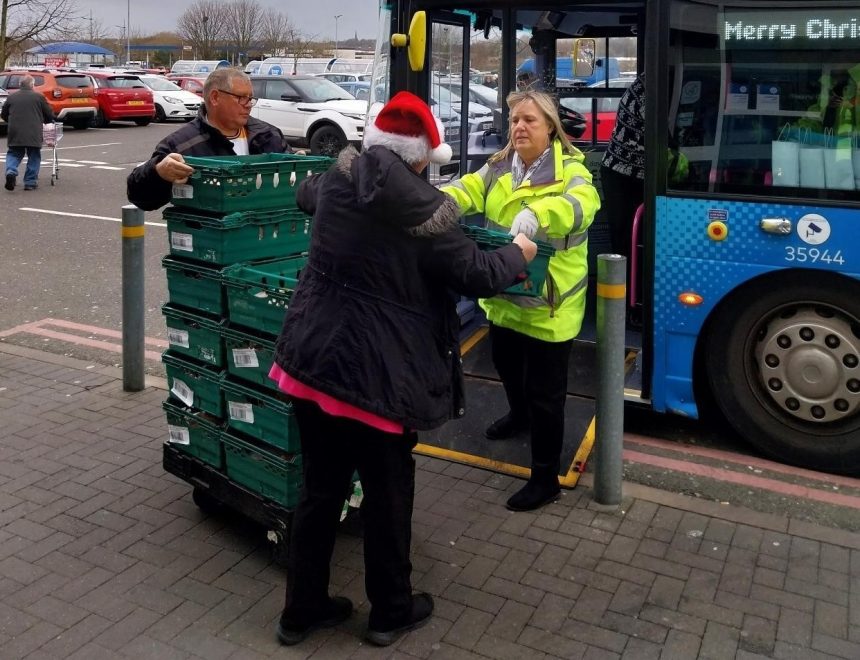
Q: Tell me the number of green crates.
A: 11